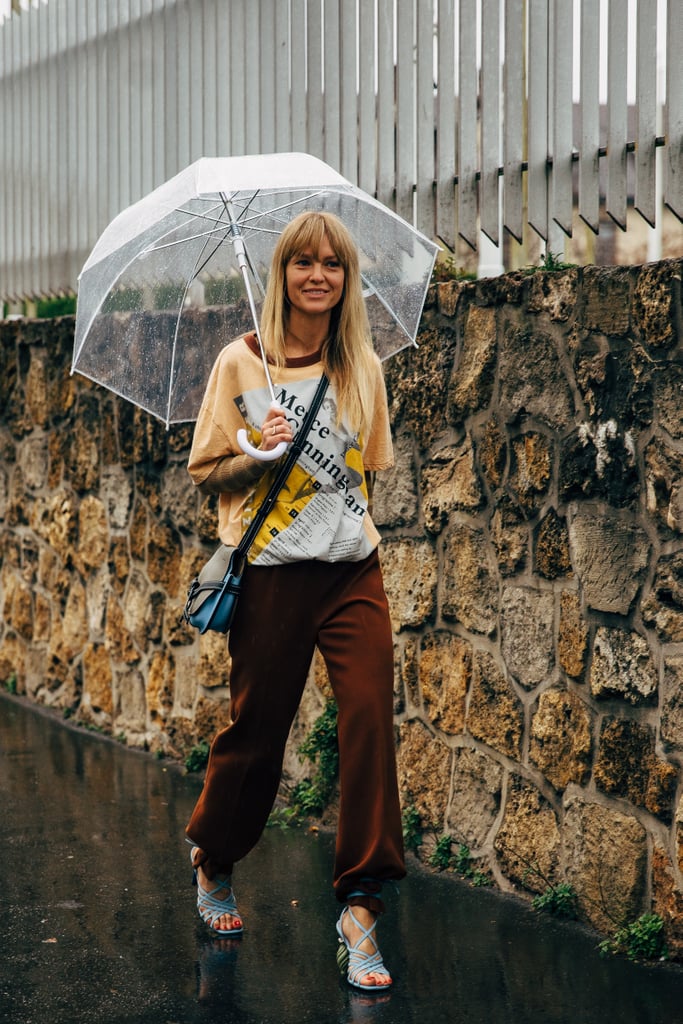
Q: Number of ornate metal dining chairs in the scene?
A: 0